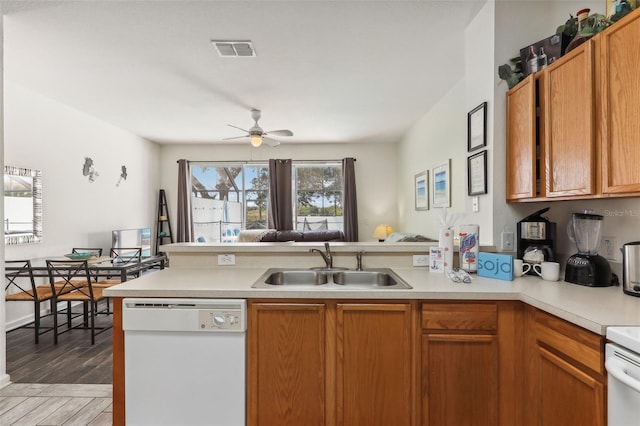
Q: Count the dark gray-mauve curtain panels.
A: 3